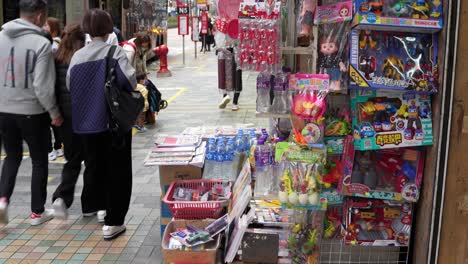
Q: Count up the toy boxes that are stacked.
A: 5